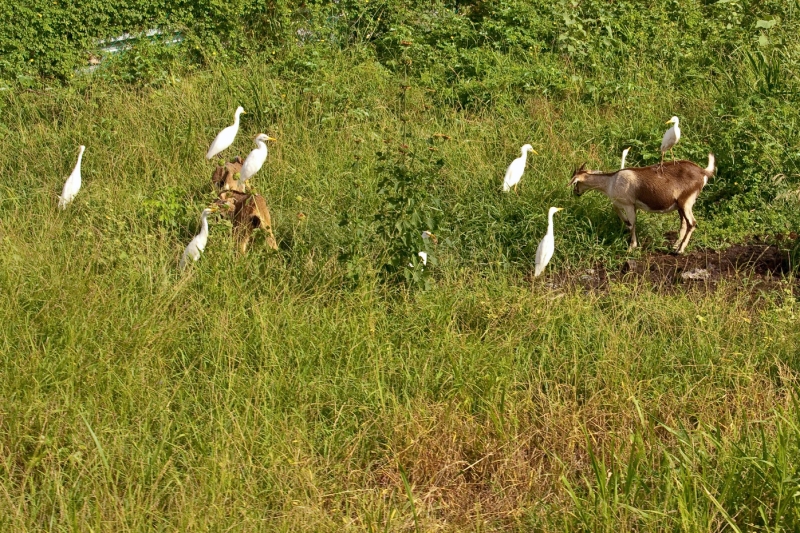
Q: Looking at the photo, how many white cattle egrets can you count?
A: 9